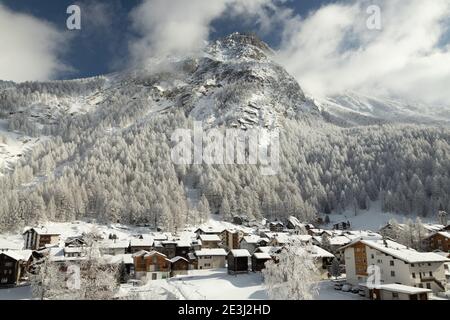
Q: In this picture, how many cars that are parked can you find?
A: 4